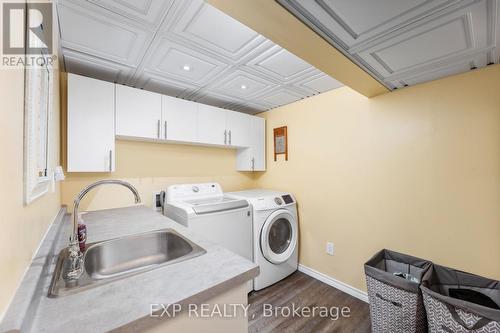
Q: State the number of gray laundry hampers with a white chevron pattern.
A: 2